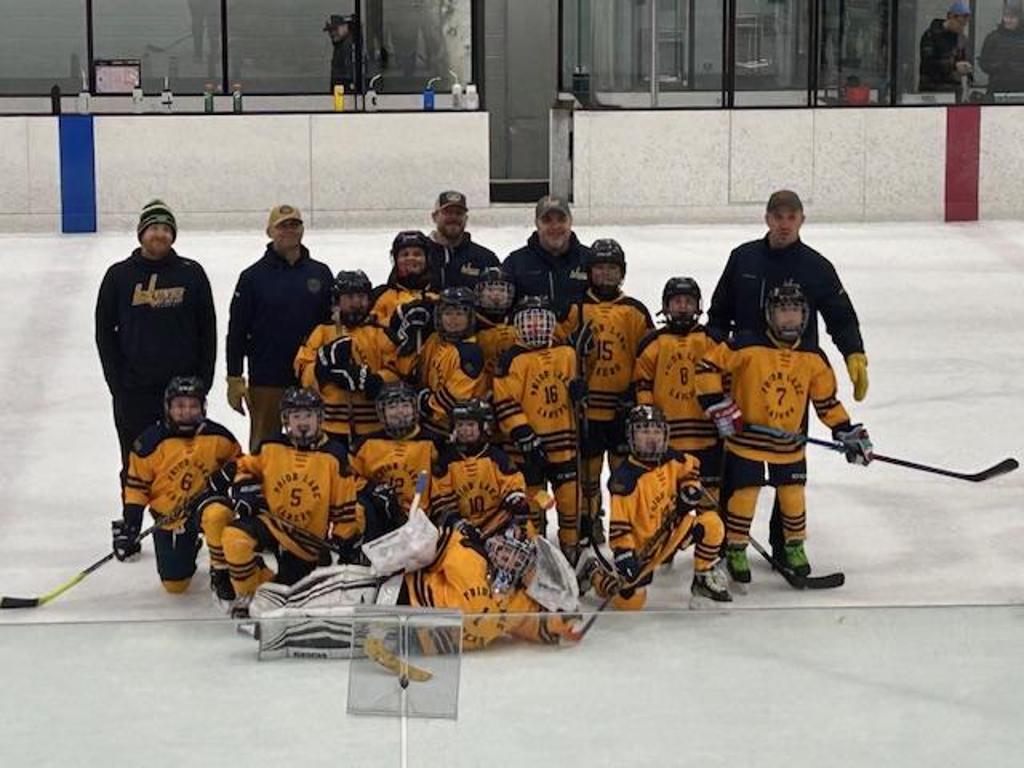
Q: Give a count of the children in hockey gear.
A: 14